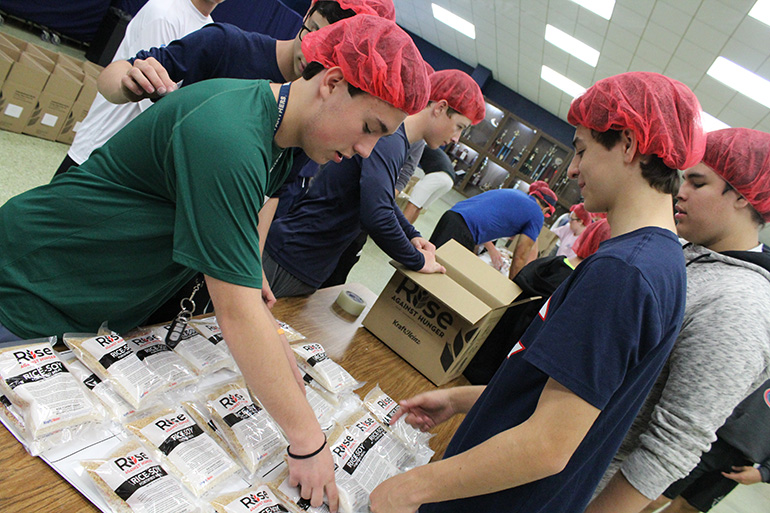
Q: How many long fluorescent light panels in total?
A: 7